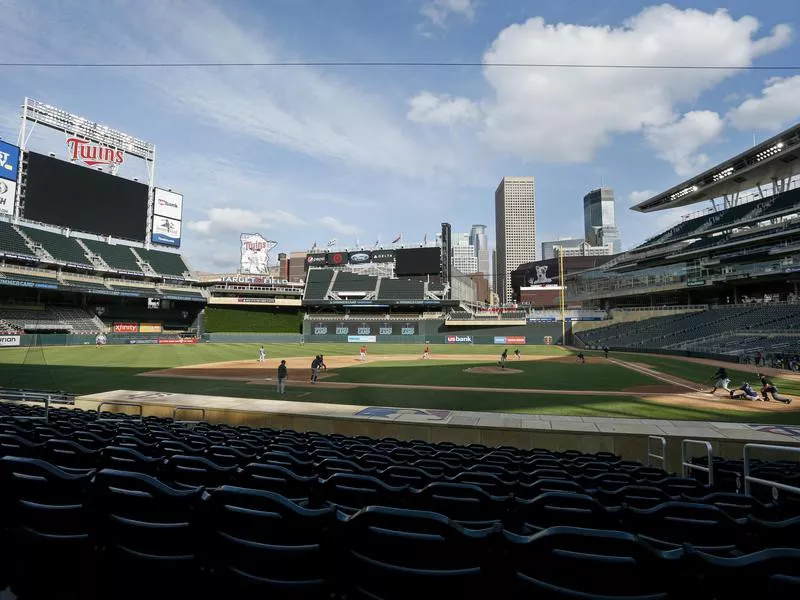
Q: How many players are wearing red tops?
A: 2